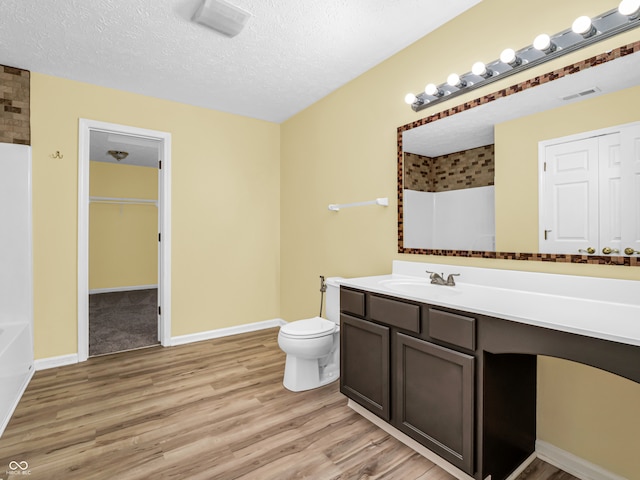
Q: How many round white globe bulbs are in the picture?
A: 8